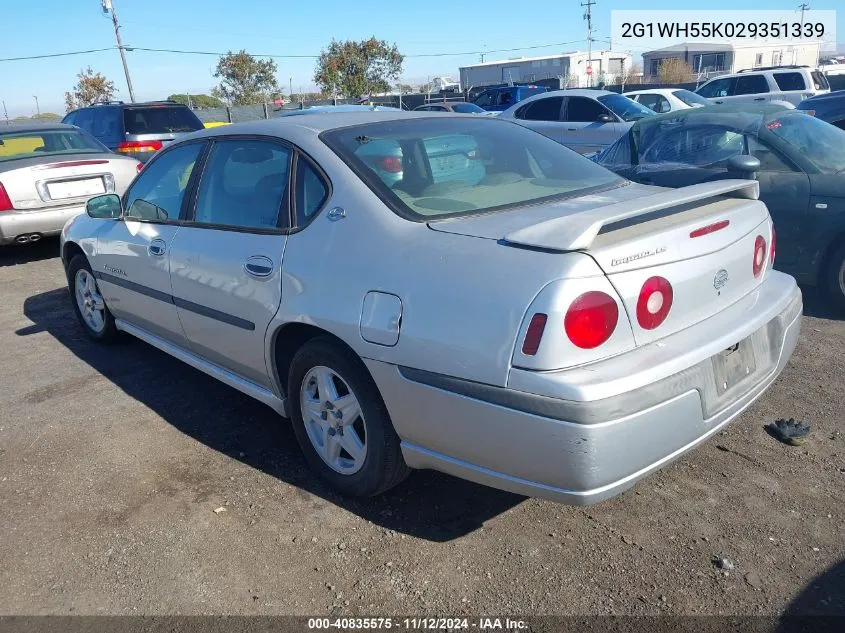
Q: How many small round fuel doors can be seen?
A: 1